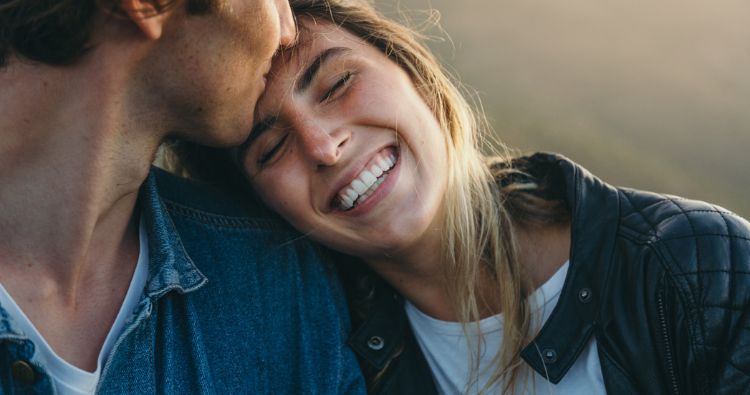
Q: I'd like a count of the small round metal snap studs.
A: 3